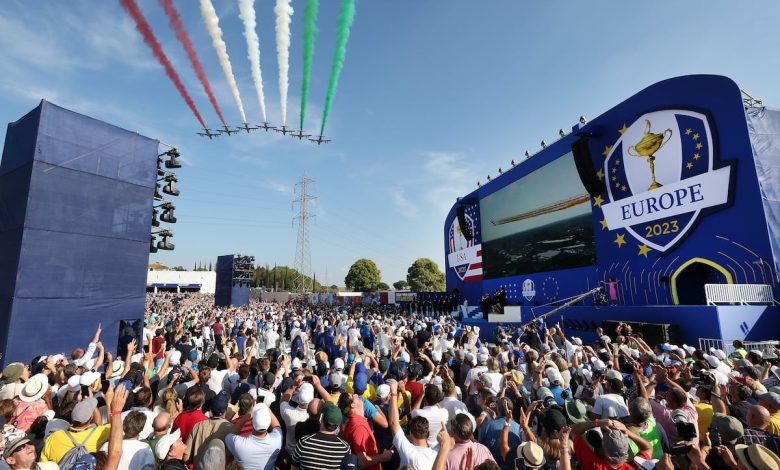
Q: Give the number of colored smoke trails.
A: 7